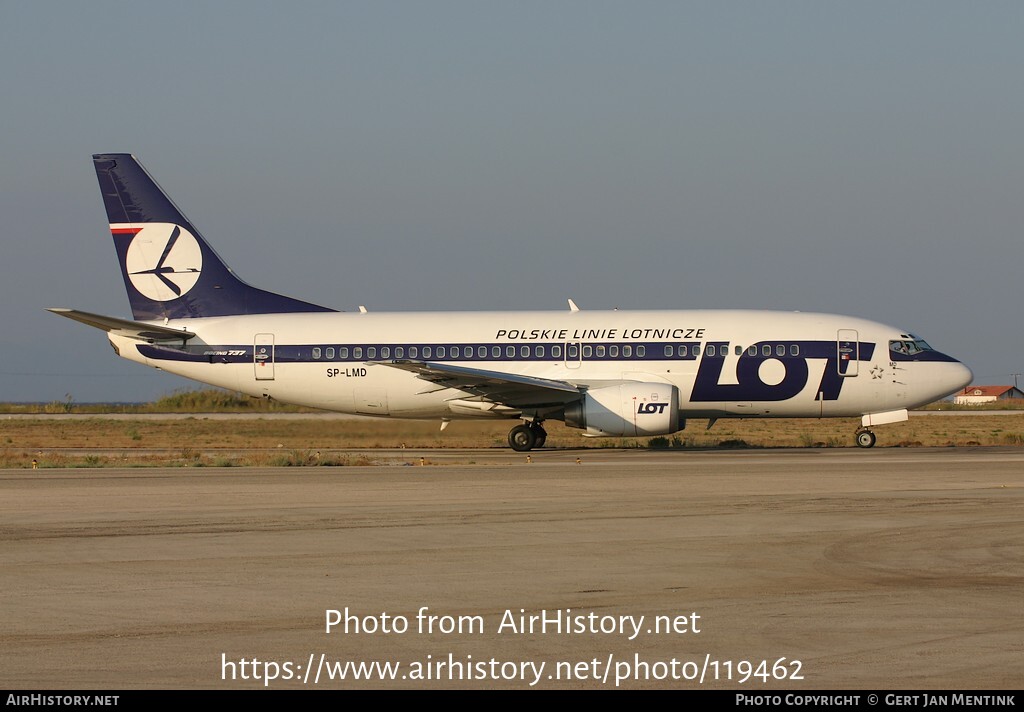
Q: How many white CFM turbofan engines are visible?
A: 1